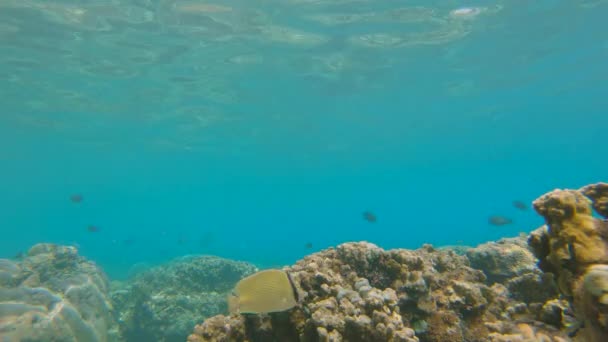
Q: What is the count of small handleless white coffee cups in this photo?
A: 0